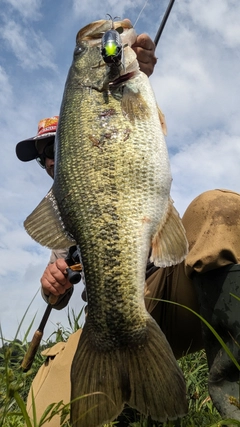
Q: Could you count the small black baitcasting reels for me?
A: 1